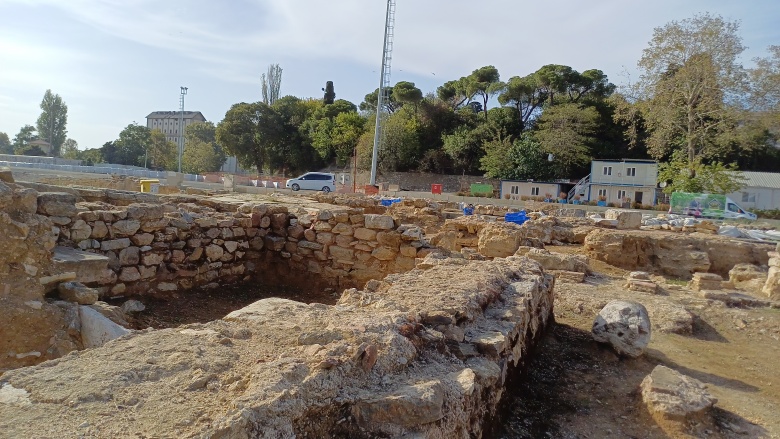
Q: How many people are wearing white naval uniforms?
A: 0